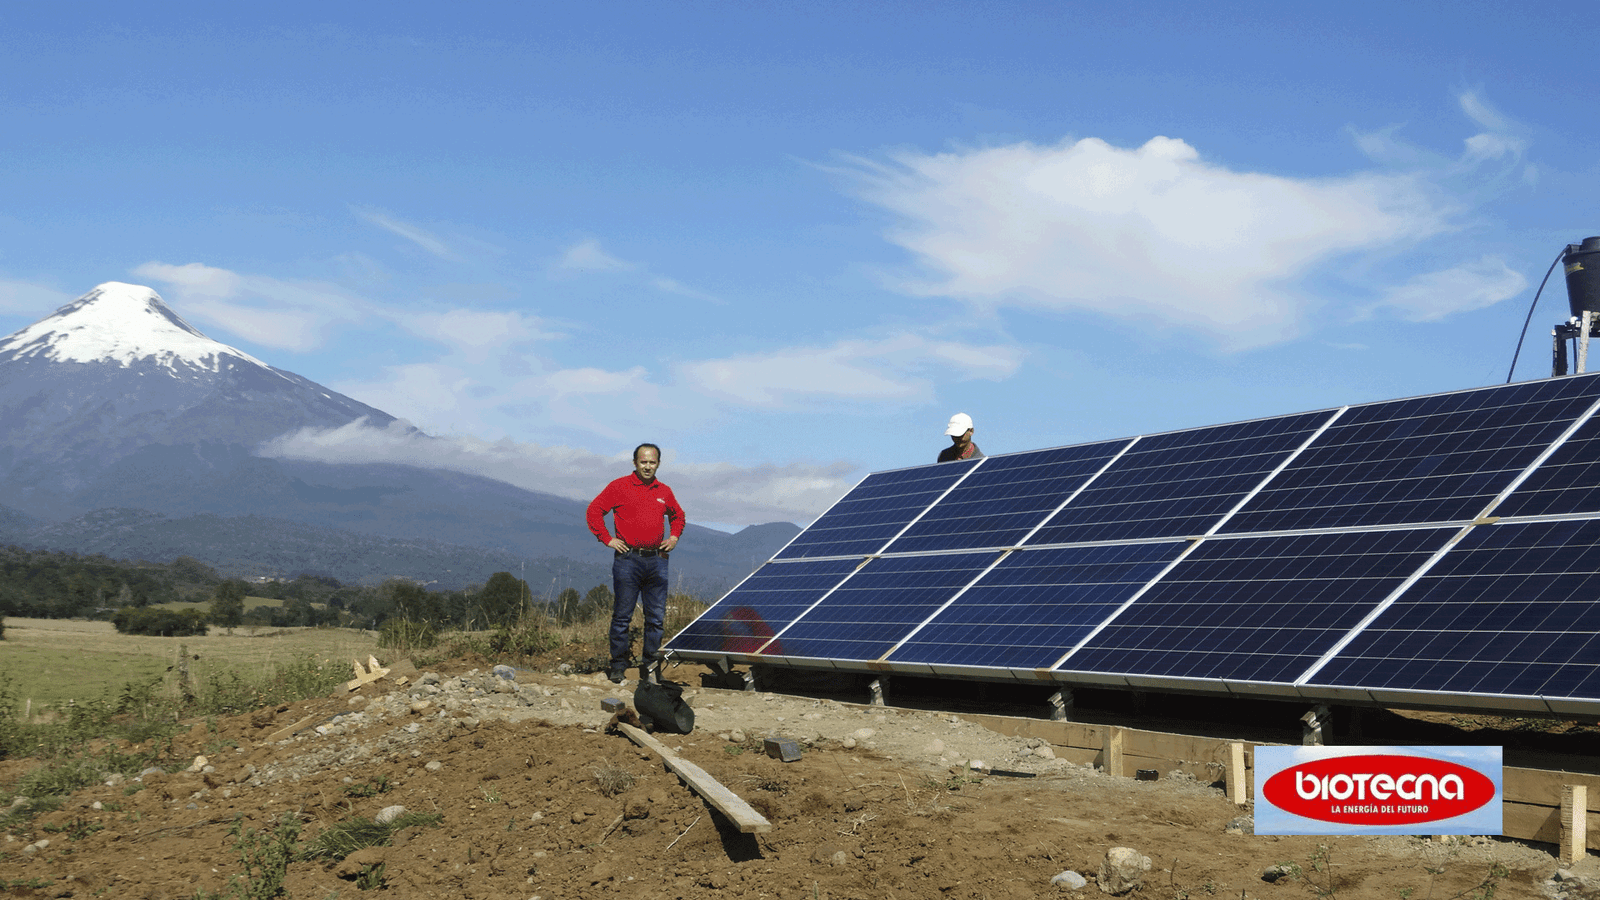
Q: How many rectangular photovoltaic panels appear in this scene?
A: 10